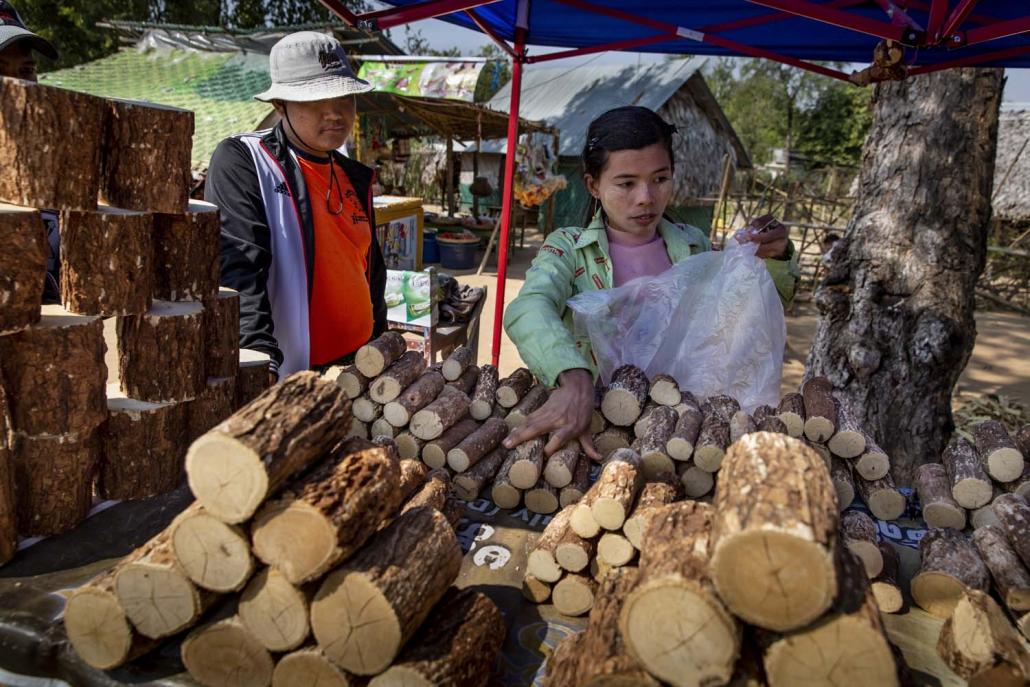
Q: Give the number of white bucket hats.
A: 1